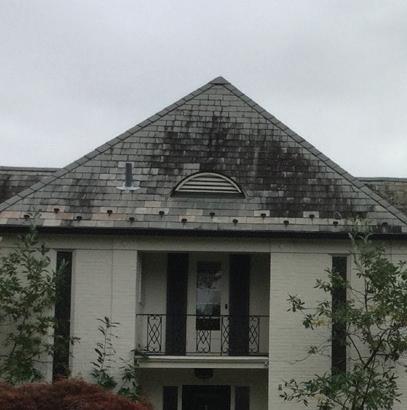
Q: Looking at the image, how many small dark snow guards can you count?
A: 14